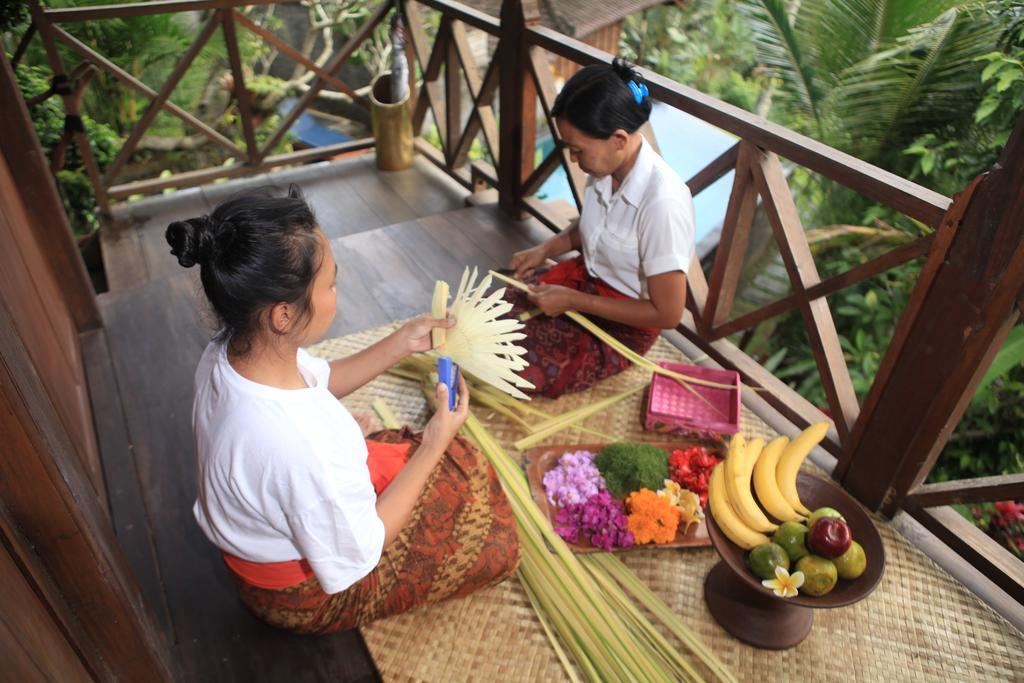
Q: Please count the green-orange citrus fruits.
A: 5